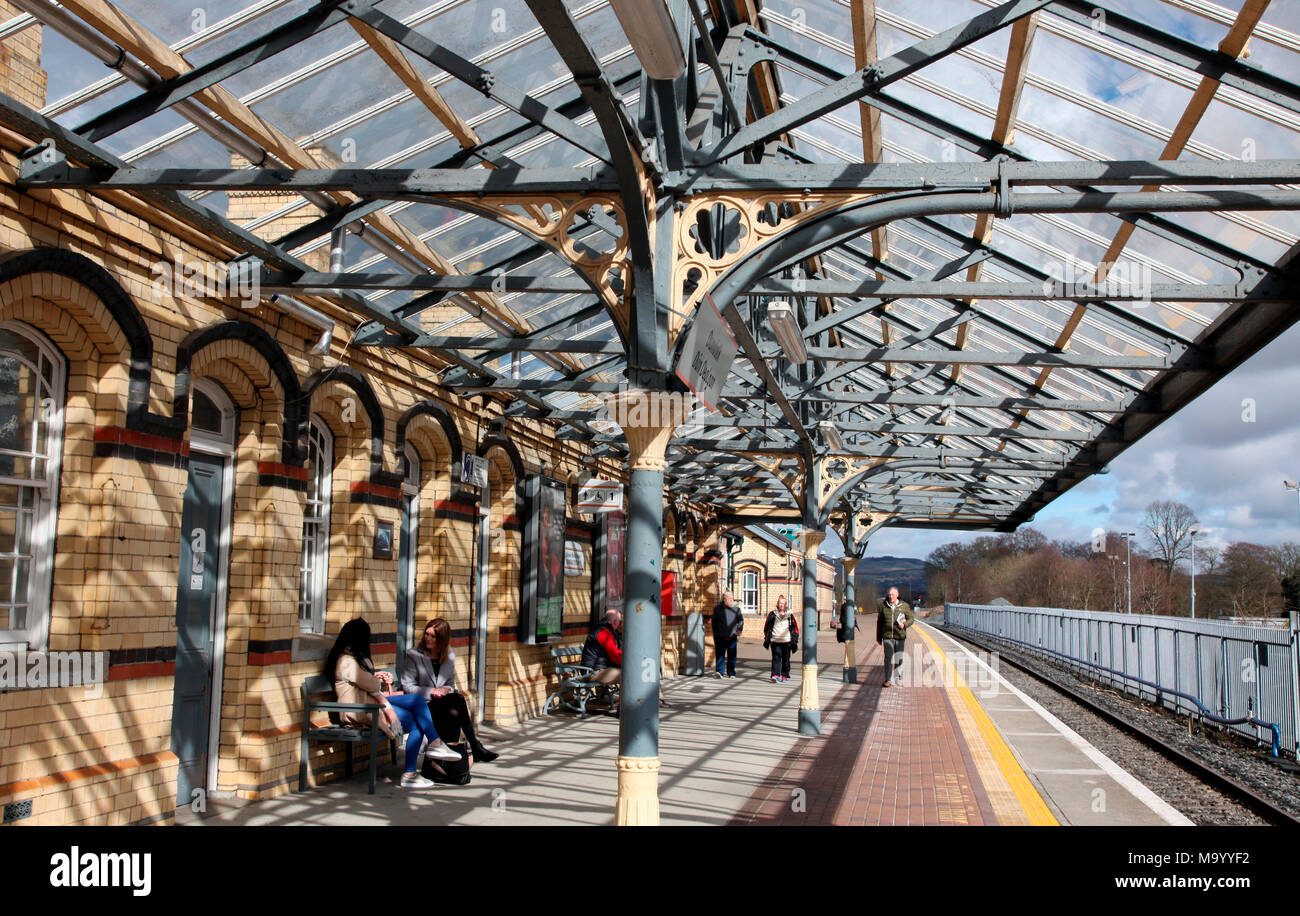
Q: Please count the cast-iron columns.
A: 3